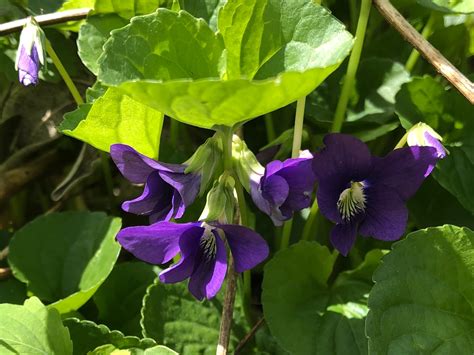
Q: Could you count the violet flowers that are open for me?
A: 4